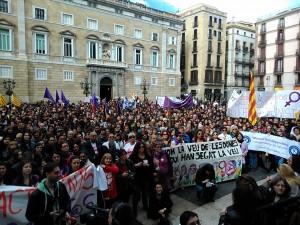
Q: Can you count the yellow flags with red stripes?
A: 3